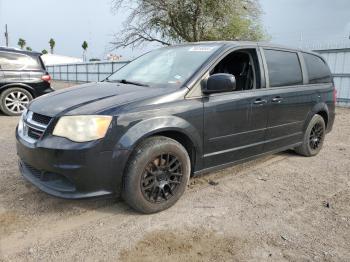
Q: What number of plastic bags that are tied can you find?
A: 0